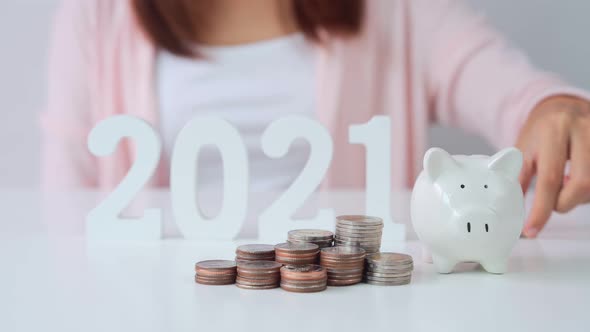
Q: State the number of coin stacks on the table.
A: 9